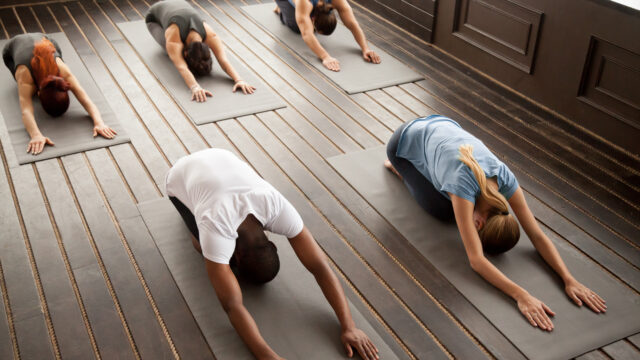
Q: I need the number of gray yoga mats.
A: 5